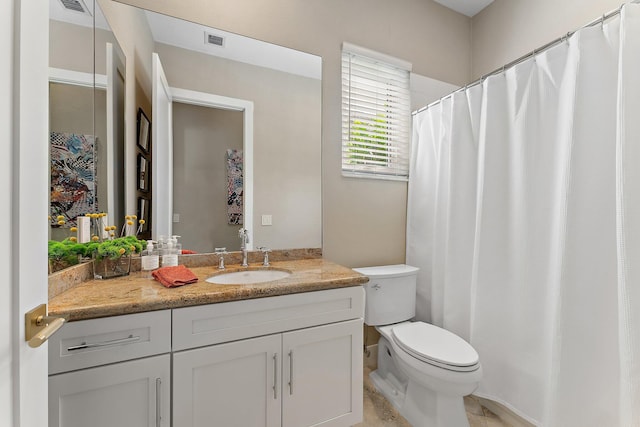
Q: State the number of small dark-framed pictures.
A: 3